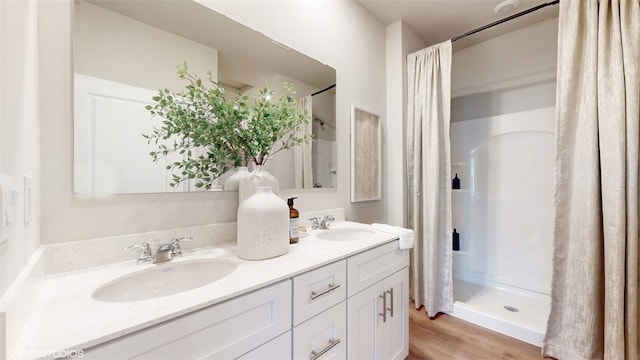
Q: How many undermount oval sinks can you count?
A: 2